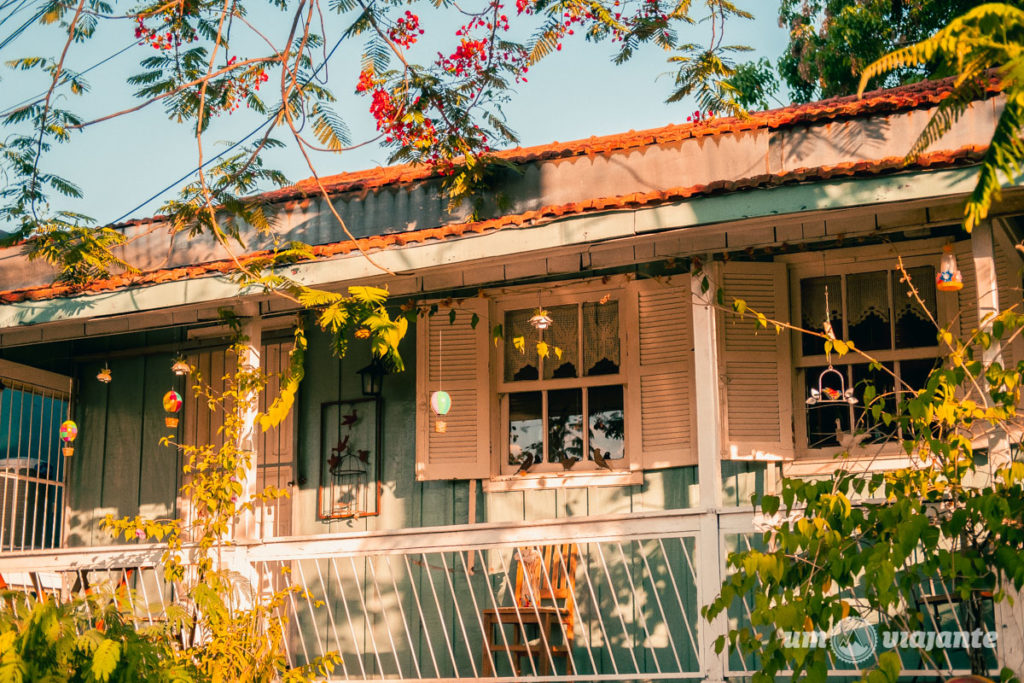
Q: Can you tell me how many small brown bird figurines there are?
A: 3